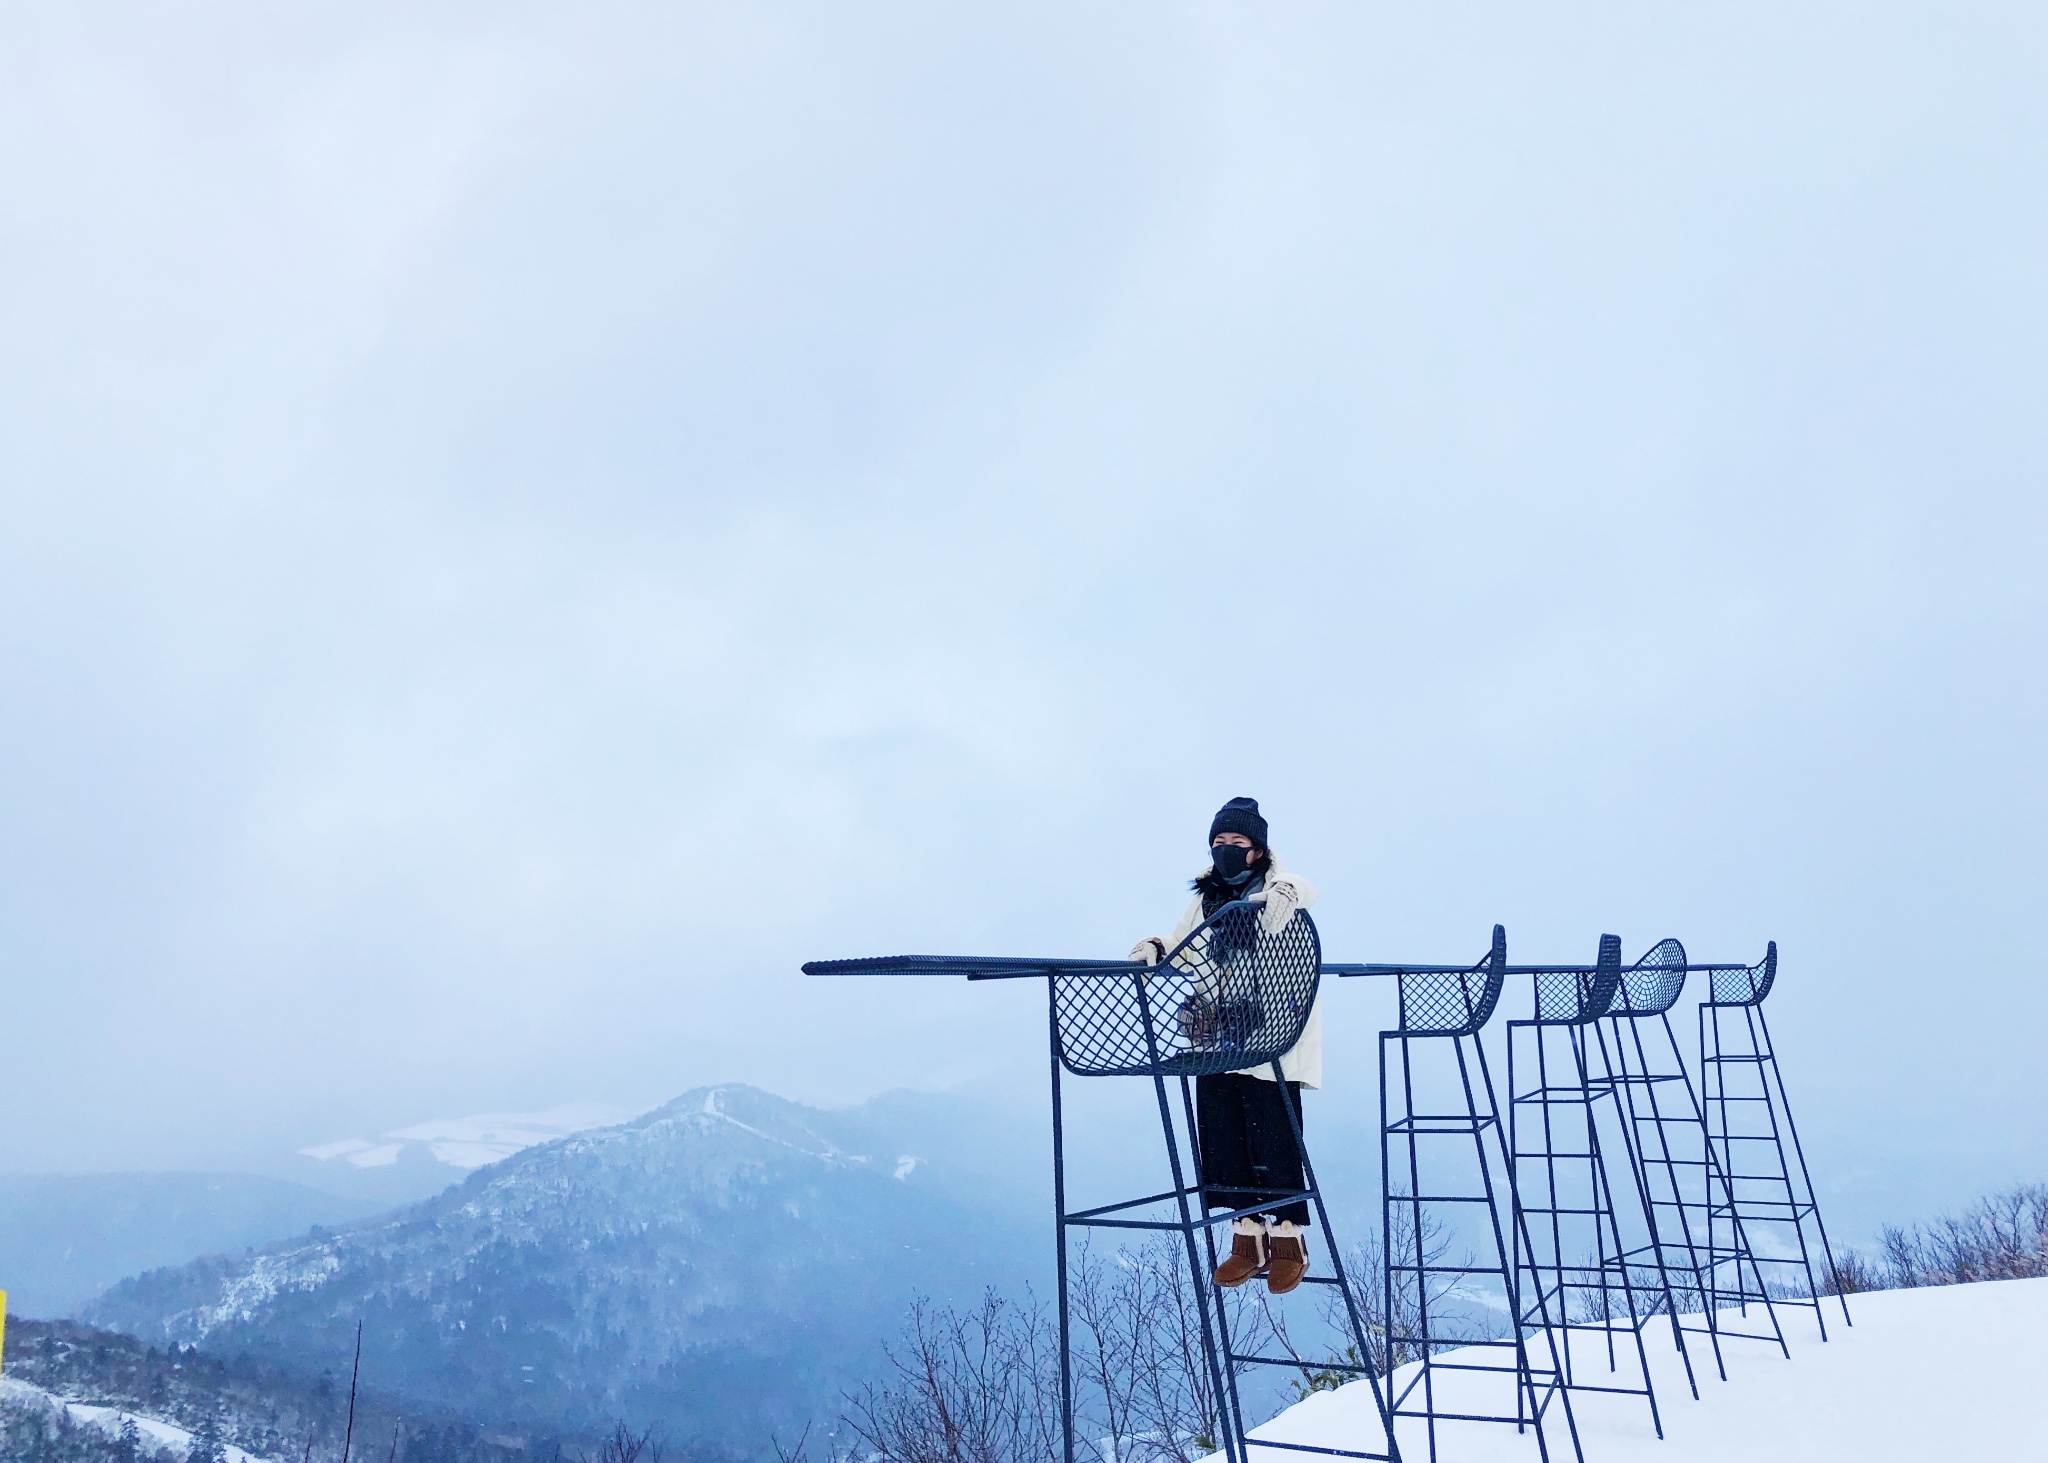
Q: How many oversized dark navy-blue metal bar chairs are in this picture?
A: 5